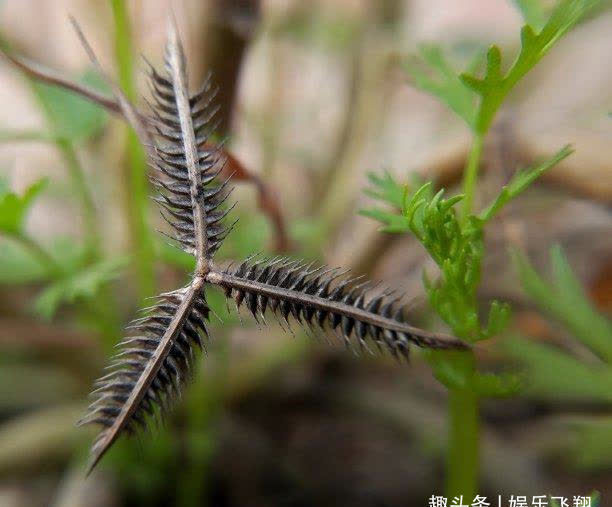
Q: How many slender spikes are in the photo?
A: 3